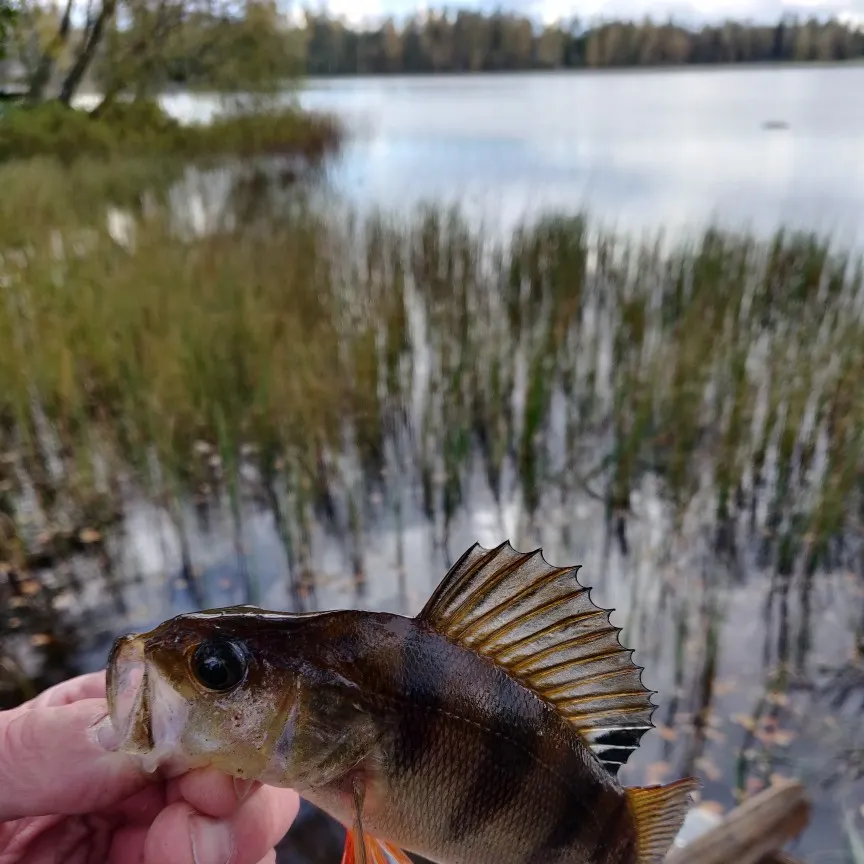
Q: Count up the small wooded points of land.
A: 1